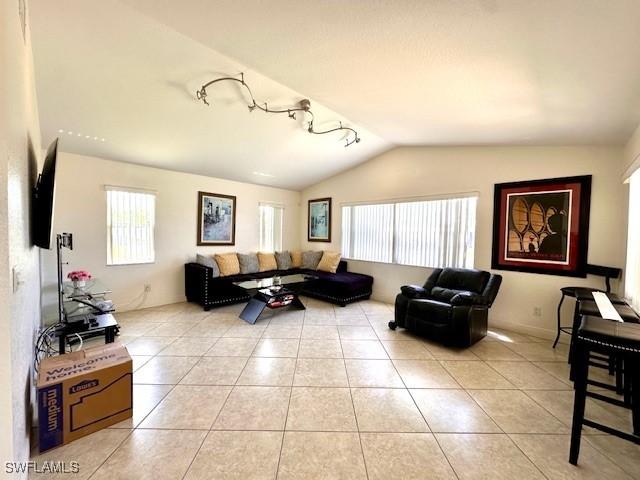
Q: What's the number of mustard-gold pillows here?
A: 4